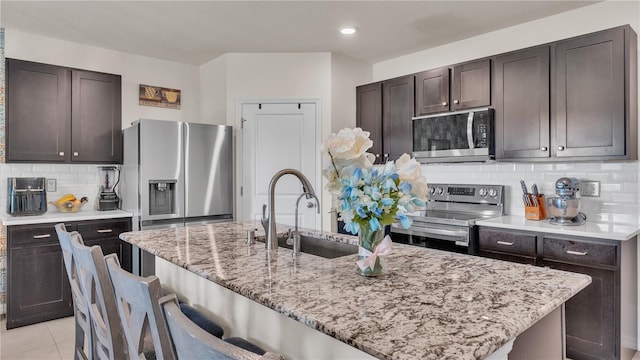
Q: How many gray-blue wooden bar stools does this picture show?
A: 4